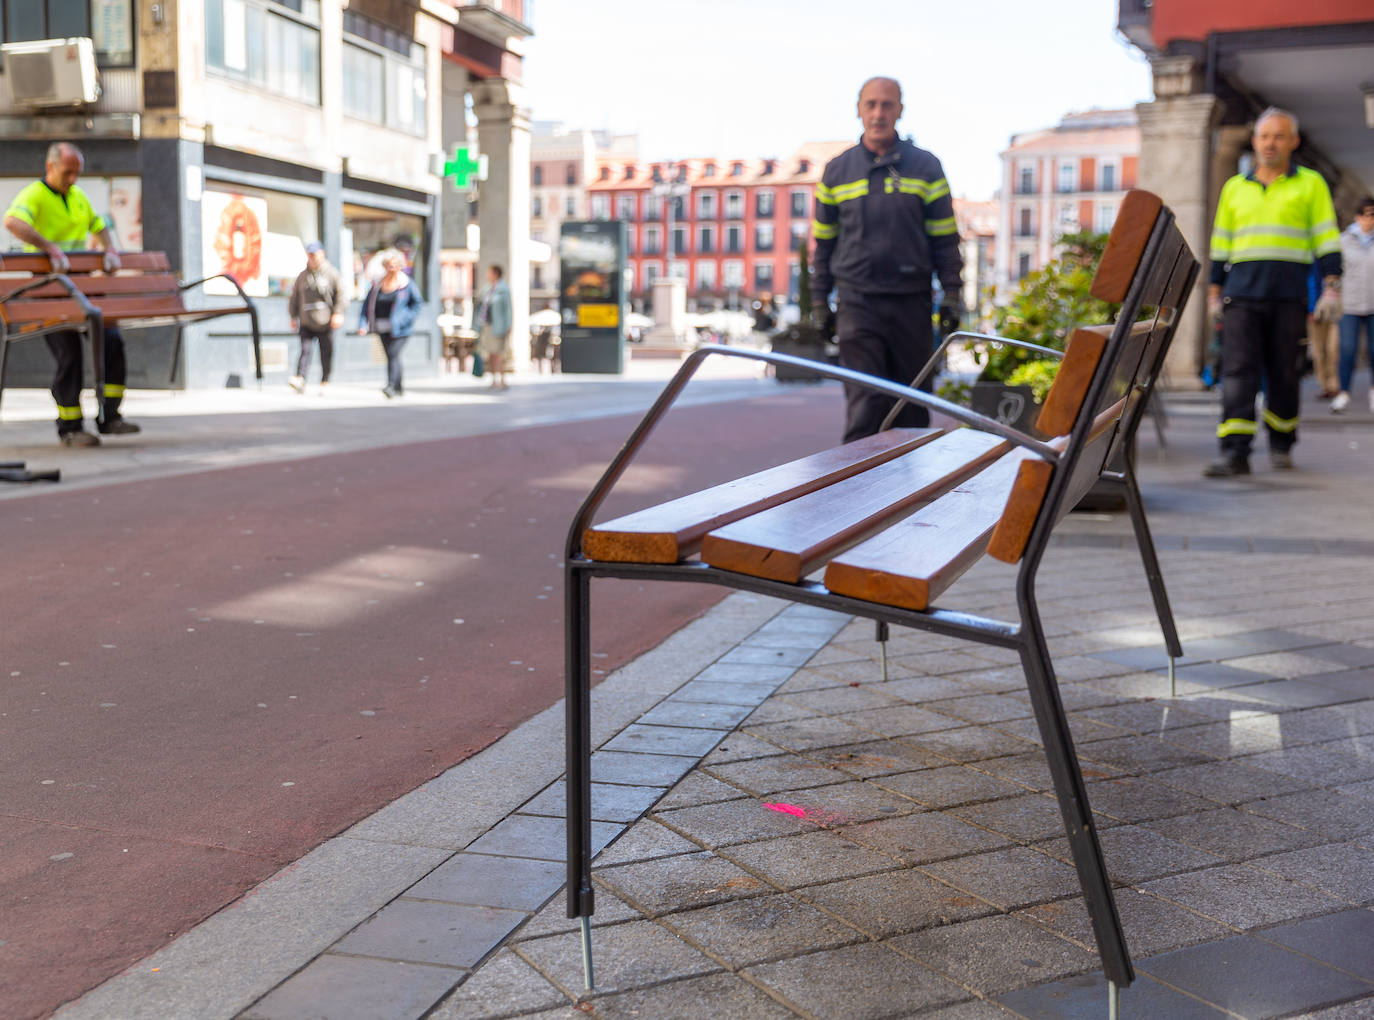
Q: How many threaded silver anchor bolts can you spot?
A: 4